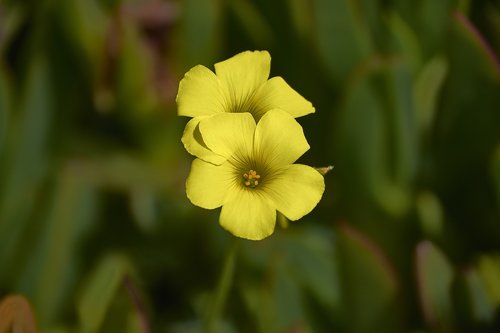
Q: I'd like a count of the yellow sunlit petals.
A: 9